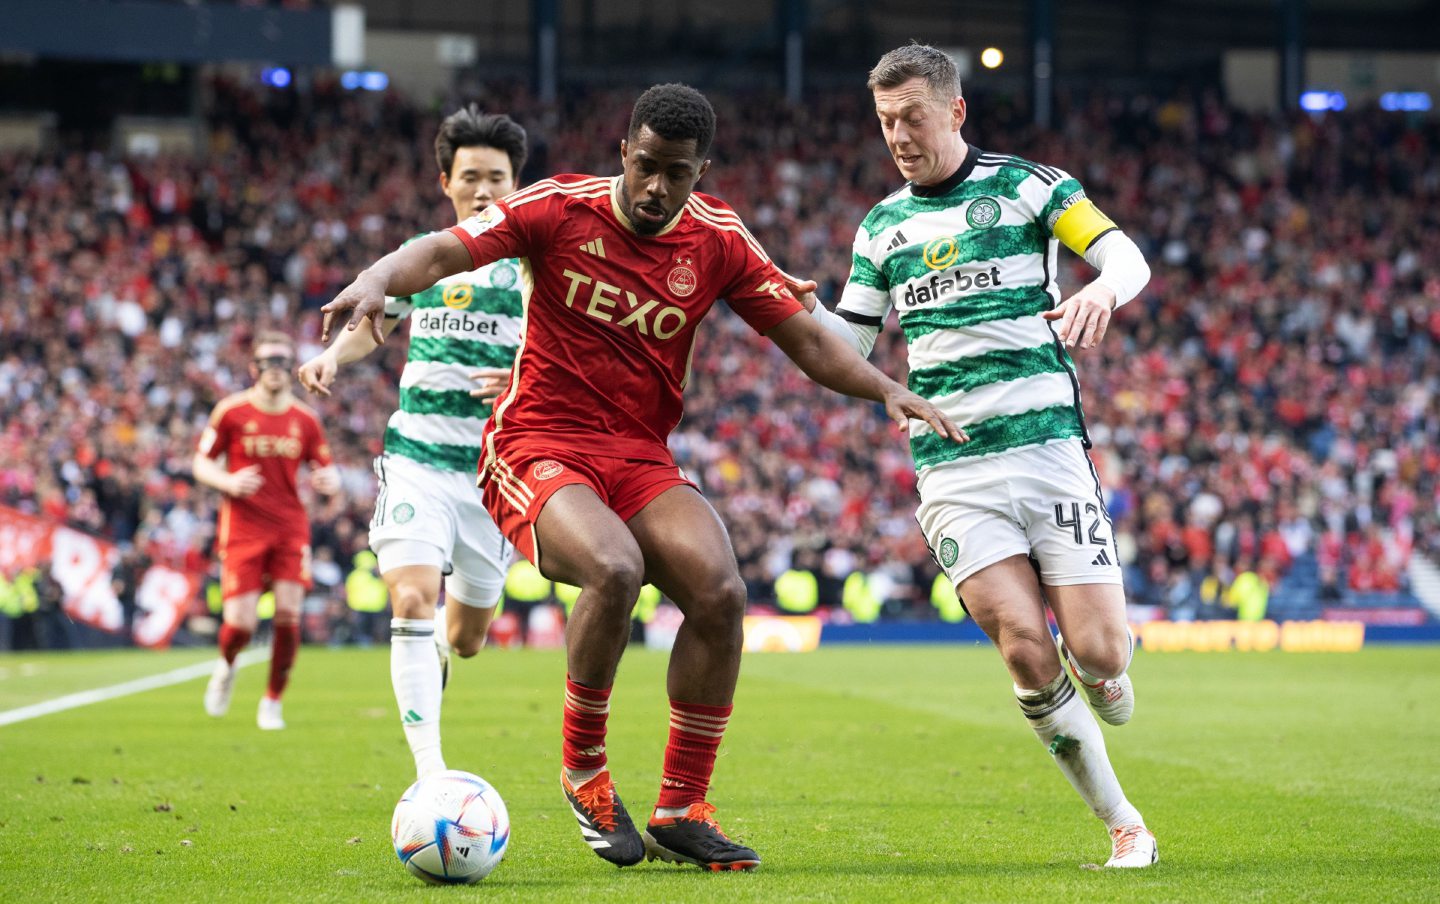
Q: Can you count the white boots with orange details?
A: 2